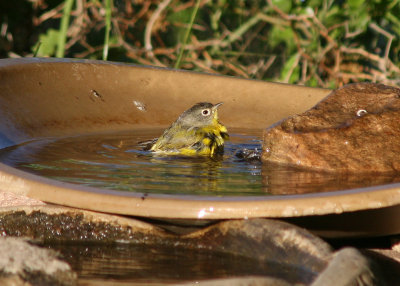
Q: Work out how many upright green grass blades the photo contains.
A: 3